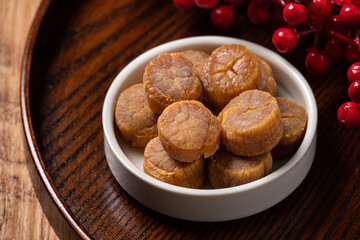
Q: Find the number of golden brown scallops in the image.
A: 10